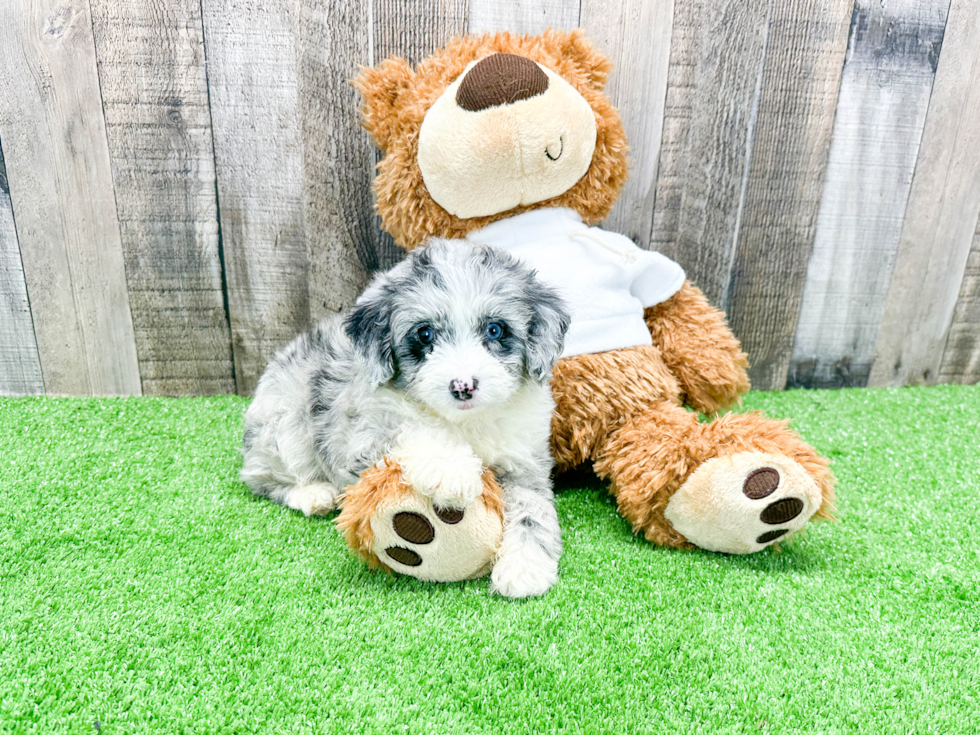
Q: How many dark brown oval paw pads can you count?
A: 6